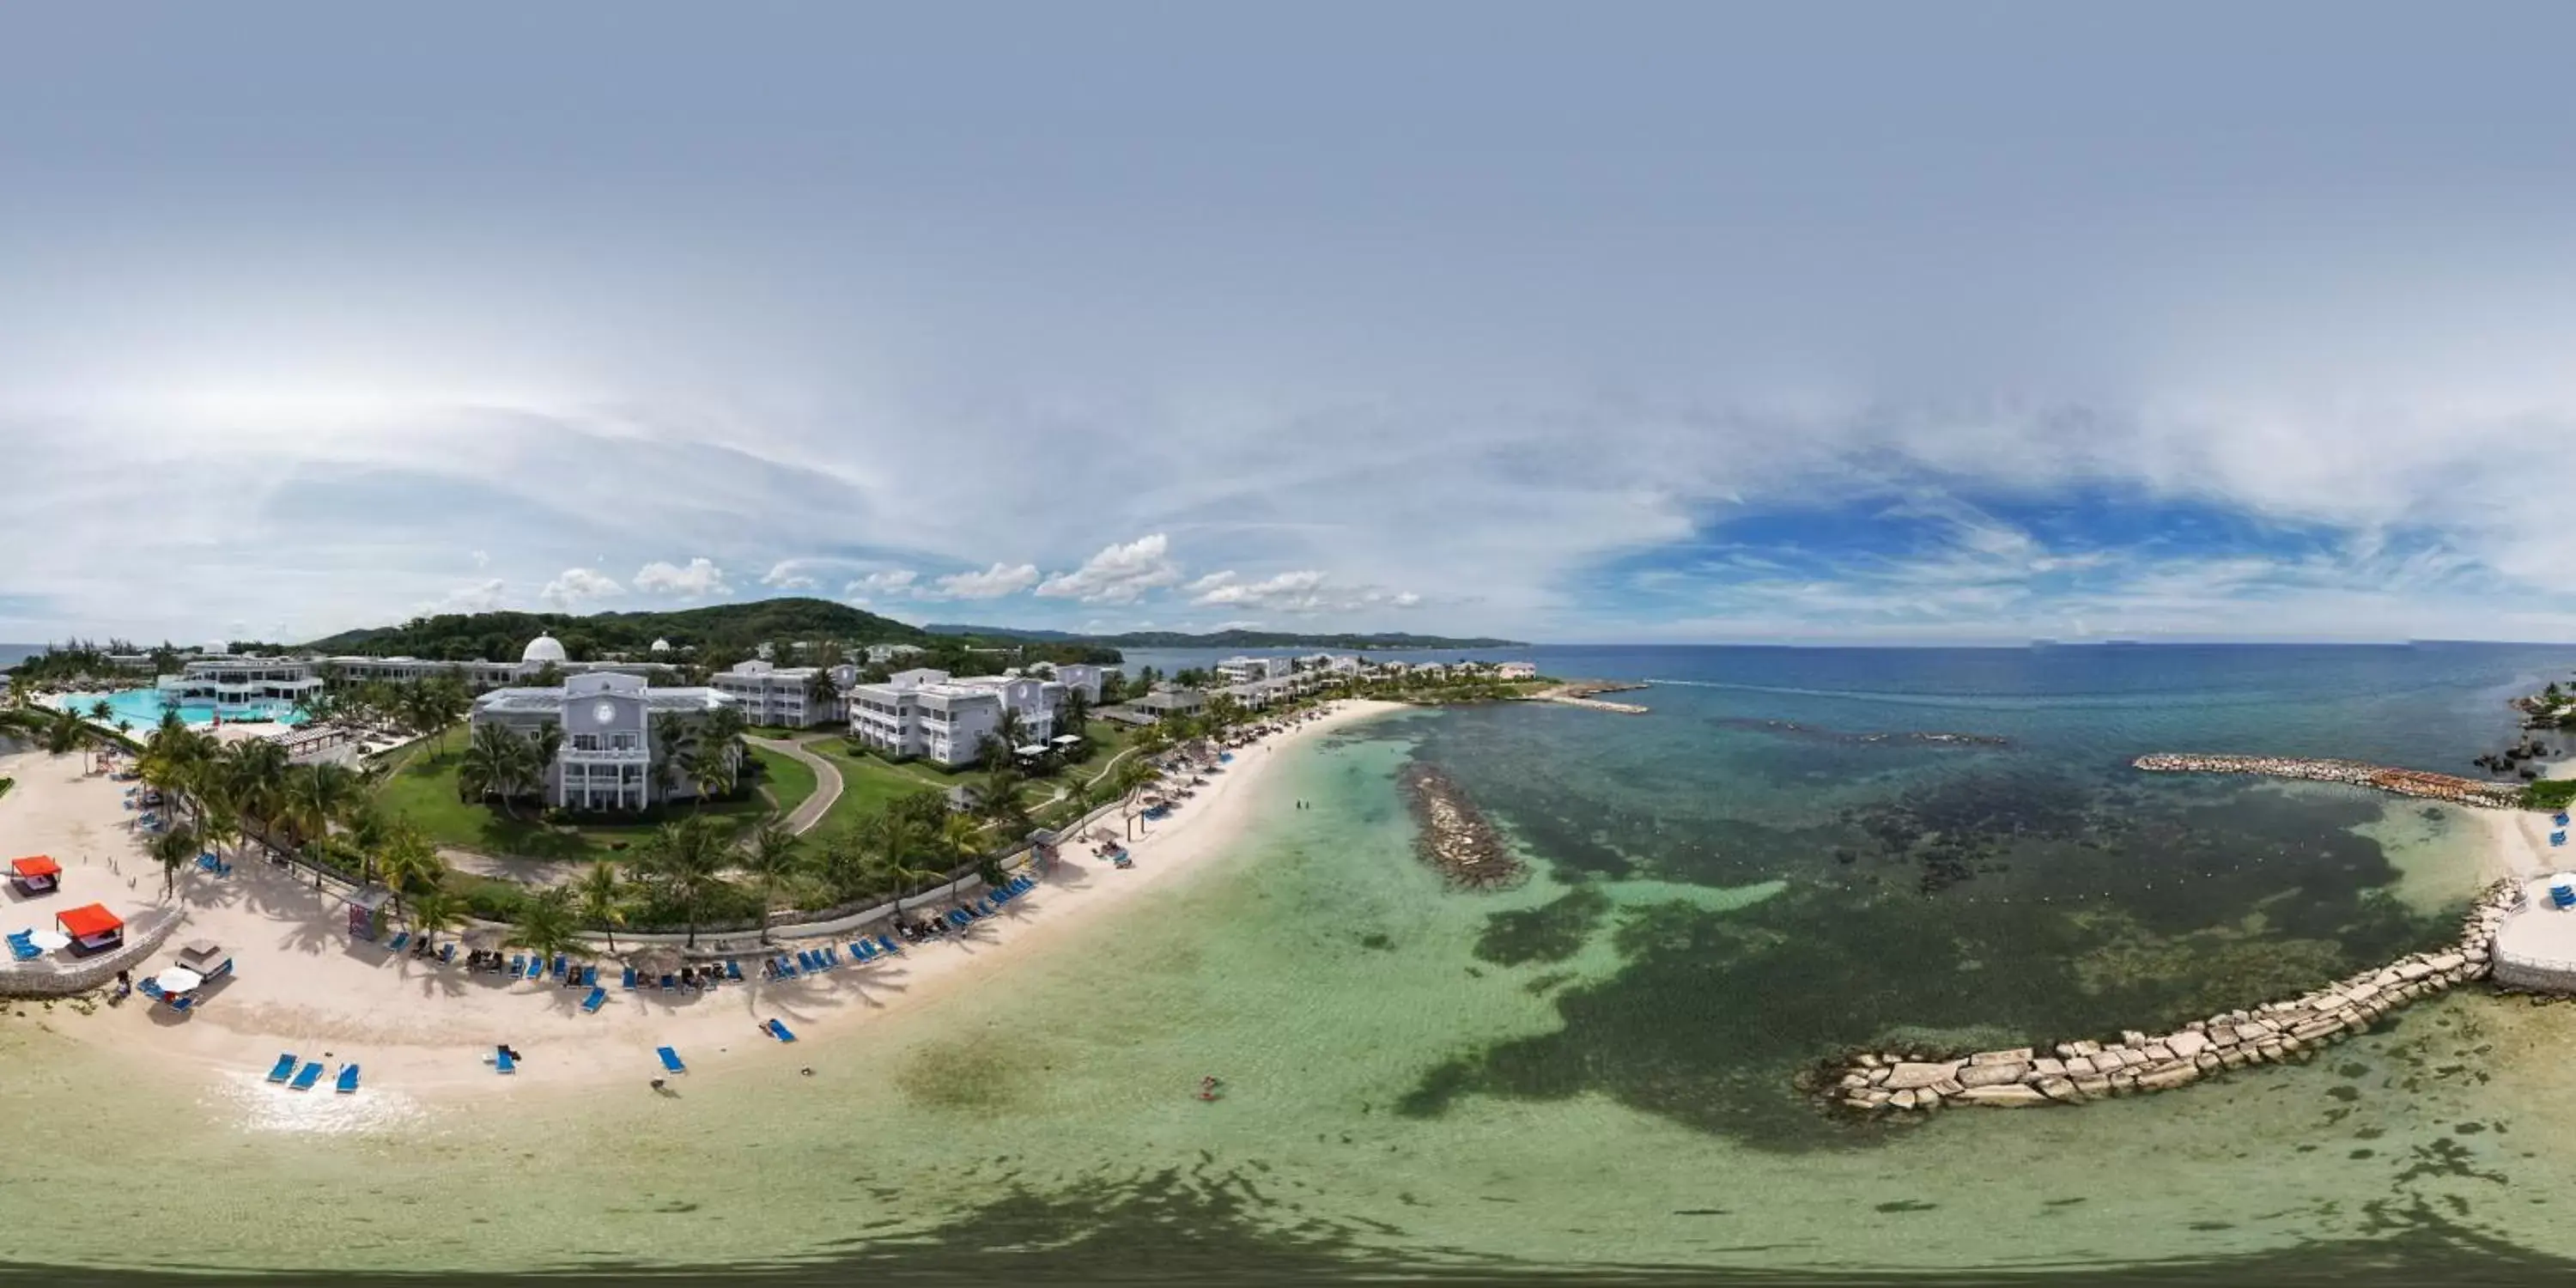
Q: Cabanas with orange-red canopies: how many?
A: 2